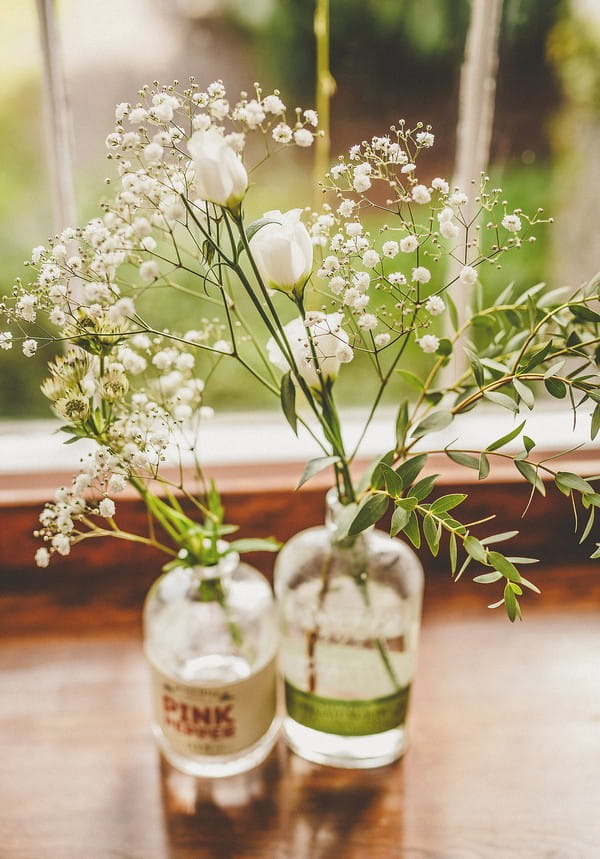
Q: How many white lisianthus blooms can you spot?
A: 3